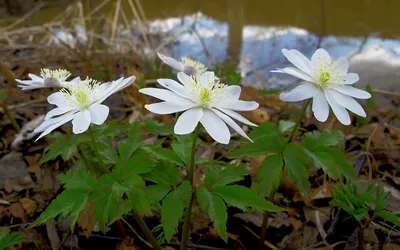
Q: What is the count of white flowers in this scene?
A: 5